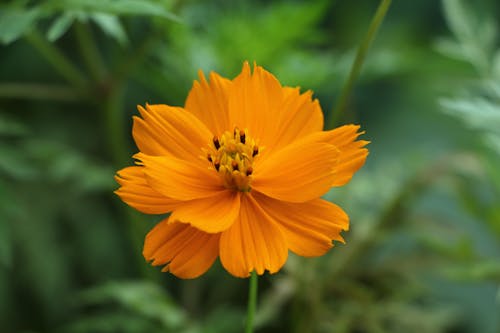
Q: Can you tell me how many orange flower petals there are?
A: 12